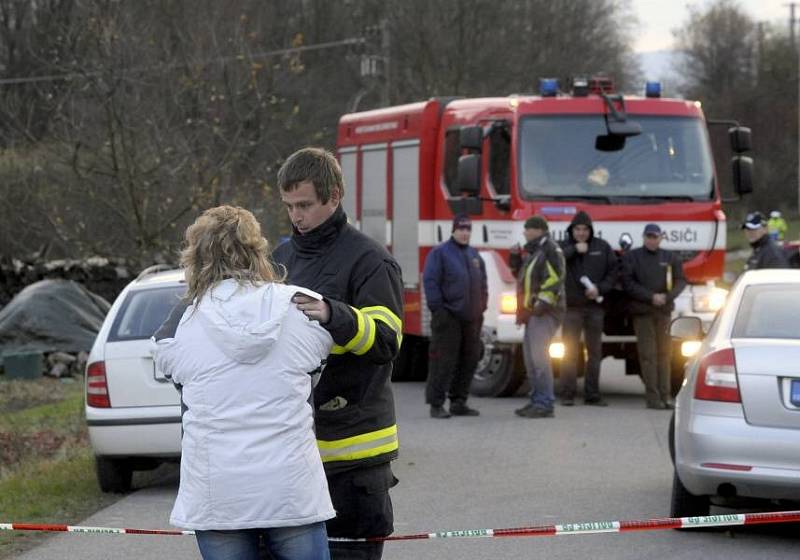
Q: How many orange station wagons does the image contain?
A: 0